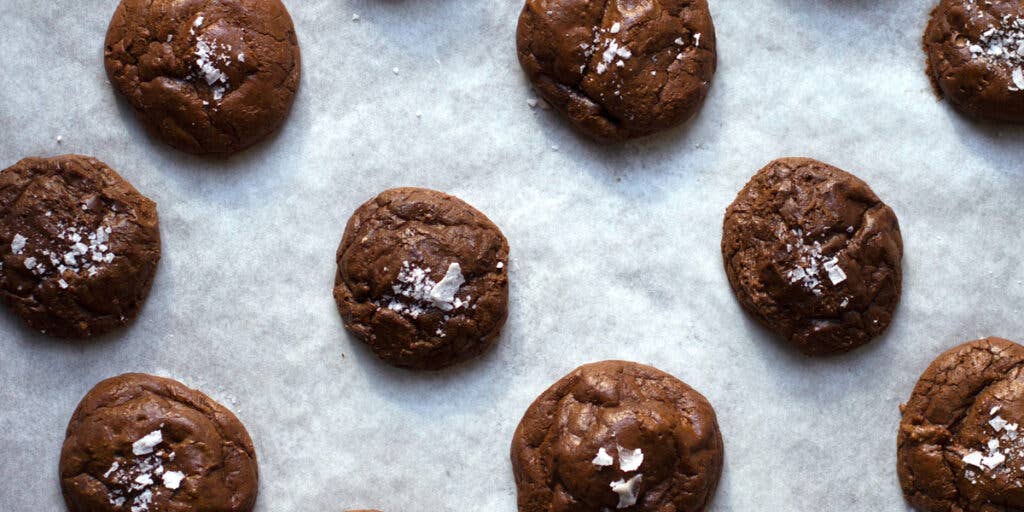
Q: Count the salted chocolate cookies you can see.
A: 9